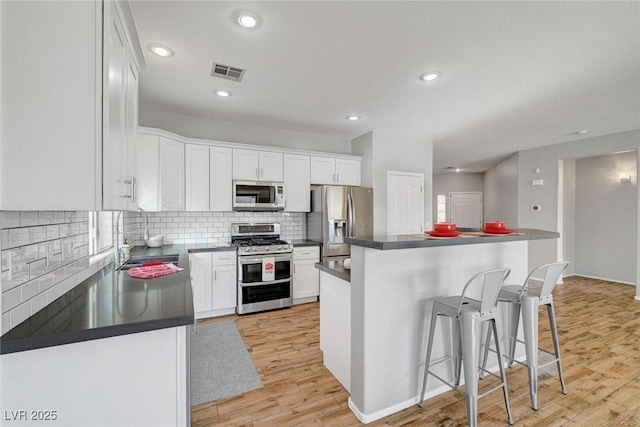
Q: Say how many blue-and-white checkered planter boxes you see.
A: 0